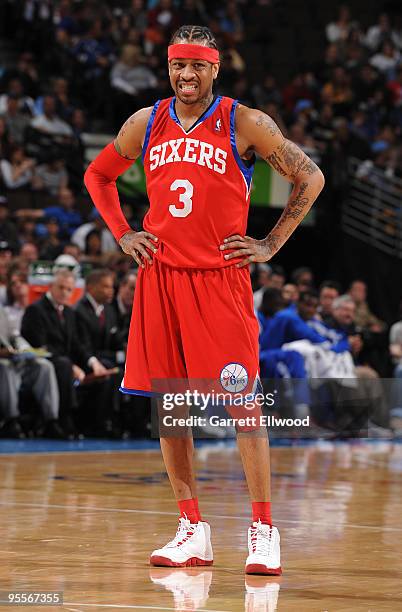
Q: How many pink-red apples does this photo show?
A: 0